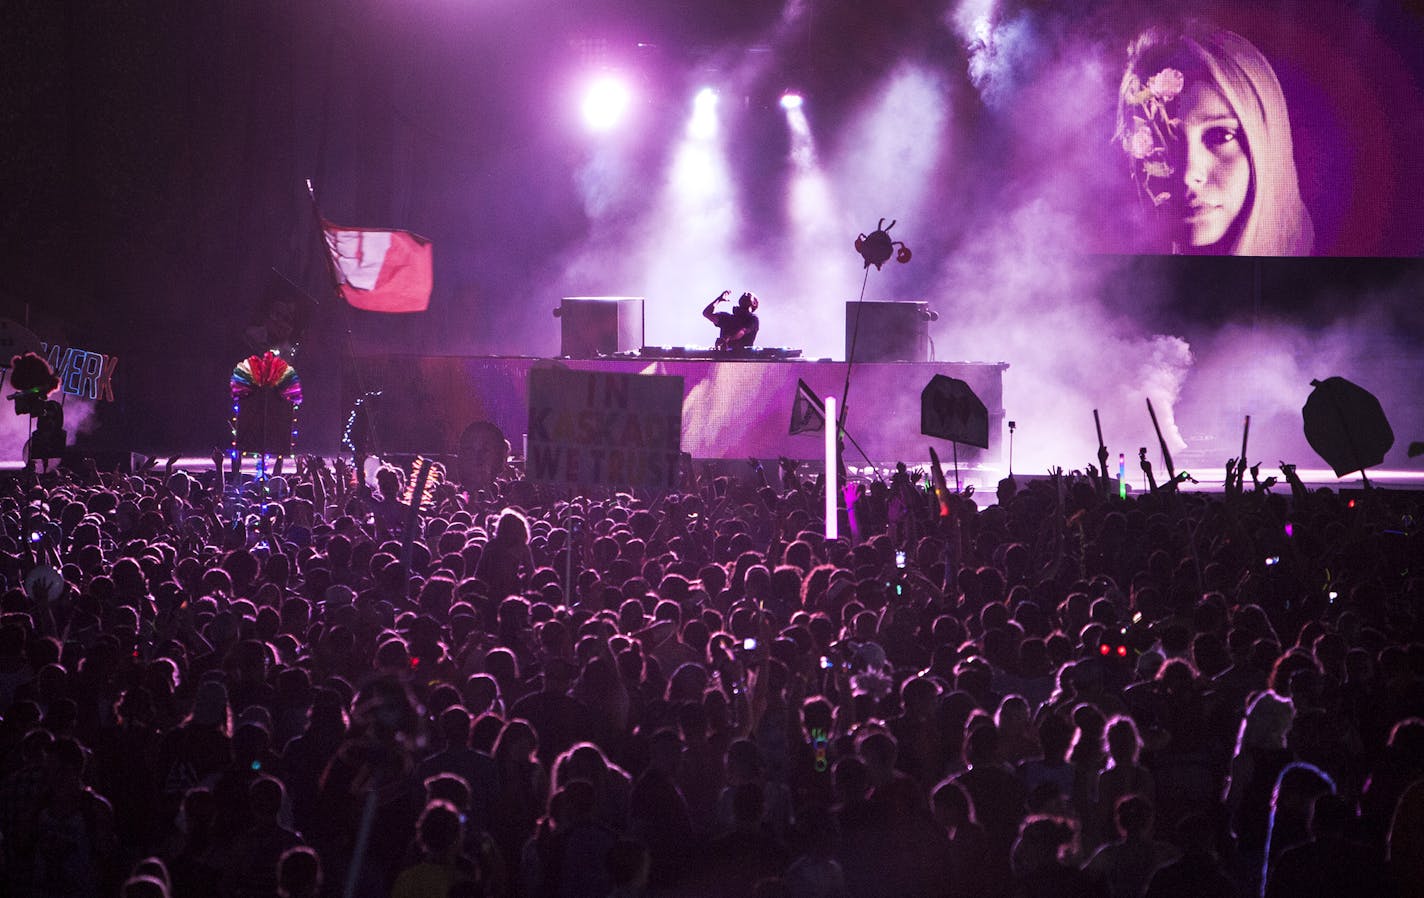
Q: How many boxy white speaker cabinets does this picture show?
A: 2